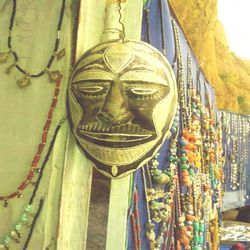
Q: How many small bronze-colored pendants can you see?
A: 5